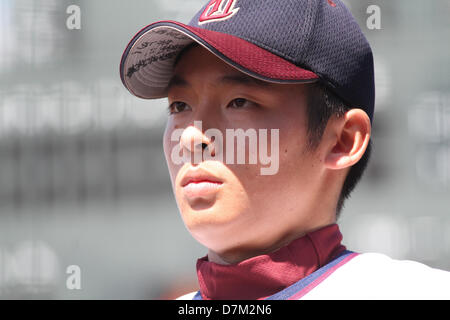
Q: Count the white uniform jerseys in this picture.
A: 1